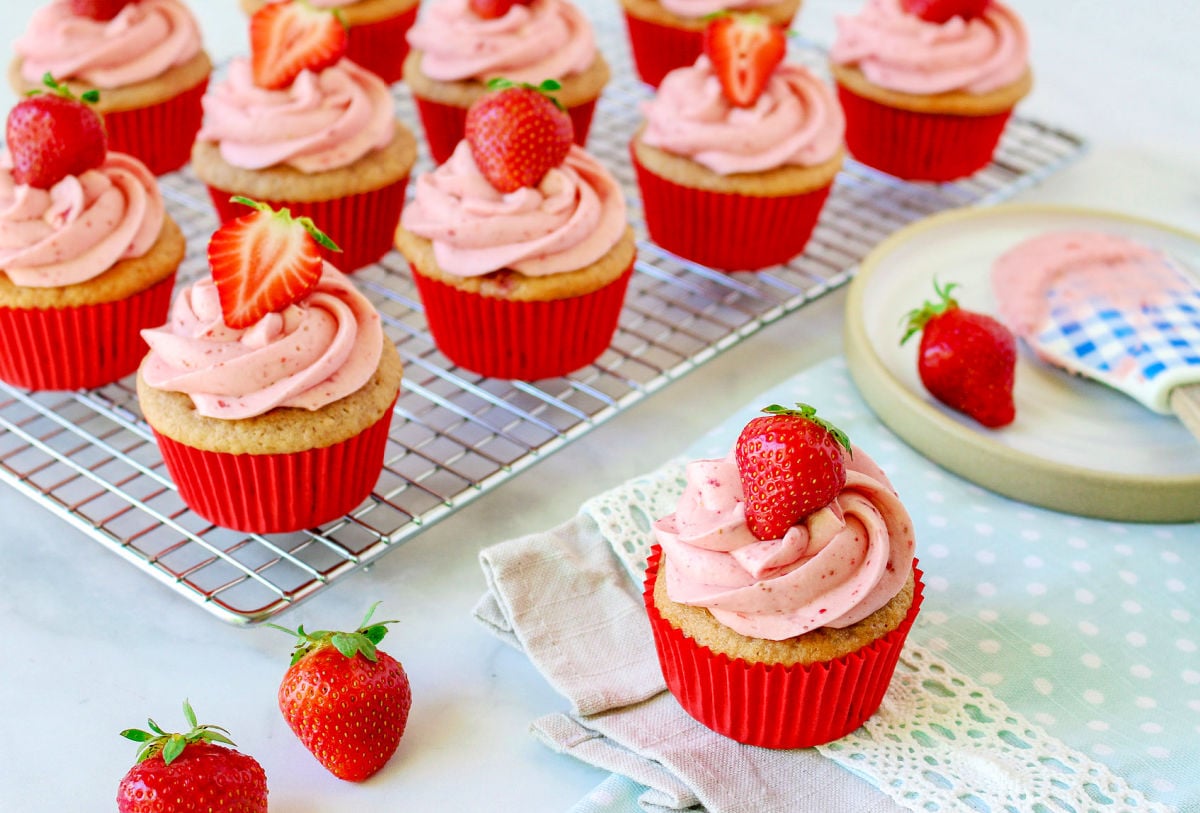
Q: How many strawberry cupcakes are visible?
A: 11